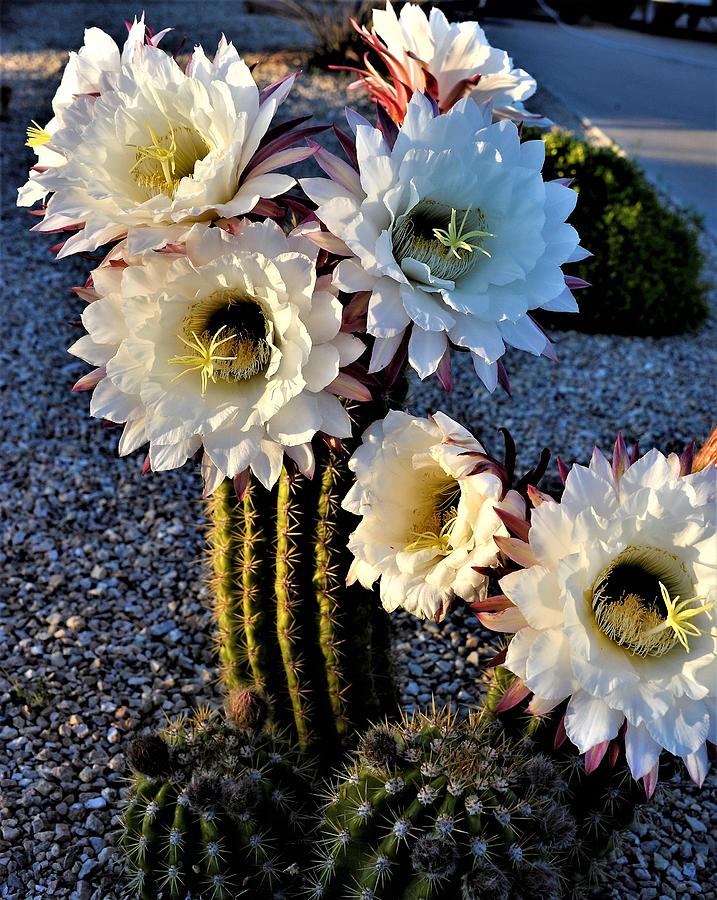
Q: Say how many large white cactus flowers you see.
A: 6